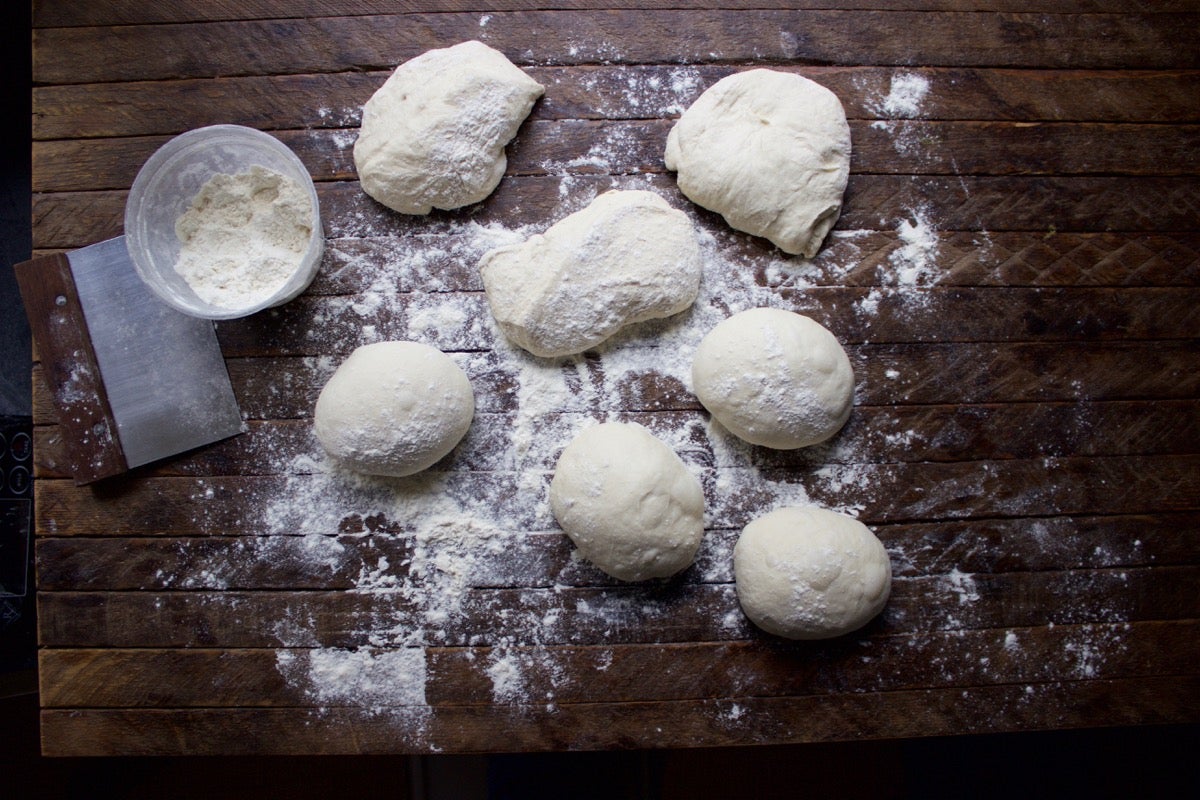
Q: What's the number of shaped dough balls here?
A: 4